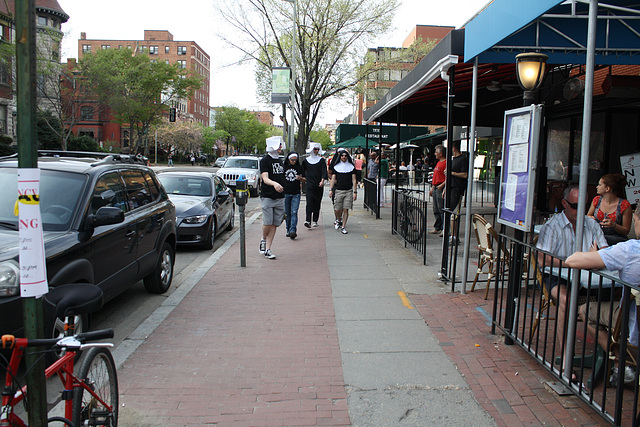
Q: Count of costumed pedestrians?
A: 4